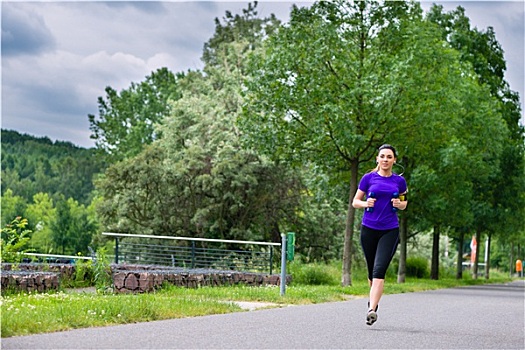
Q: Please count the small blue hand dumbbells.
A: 2